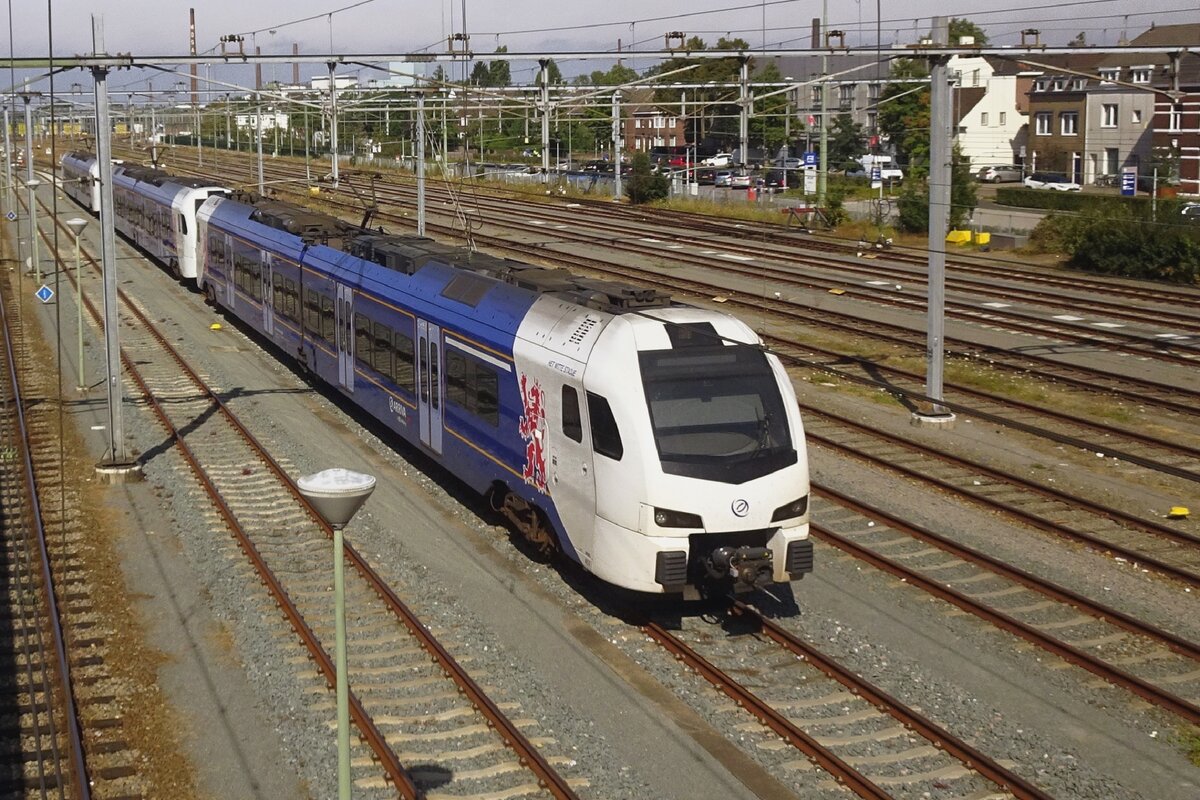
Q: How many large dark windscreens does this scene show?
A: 1